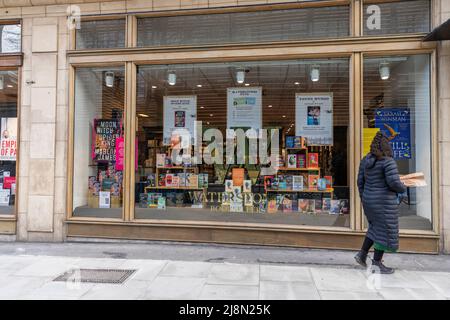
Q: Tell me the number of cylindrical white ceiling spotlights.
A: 5